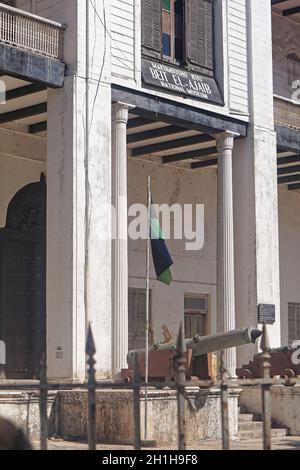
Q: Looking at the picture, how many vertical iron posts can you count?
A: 6